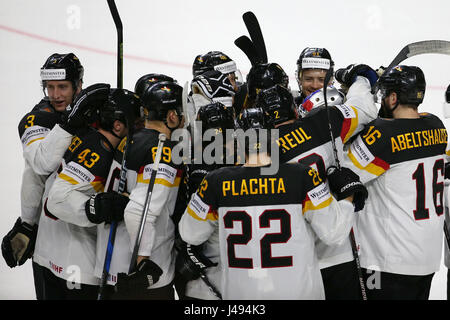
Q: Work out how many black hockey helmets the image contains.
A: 11